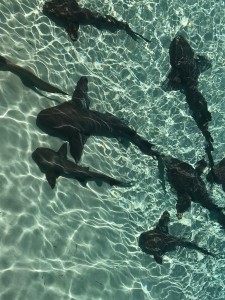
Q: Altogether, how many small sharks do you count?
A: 2